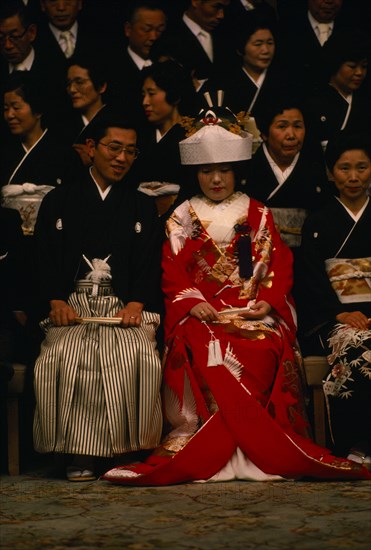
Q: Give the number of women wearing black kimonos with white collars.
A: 7